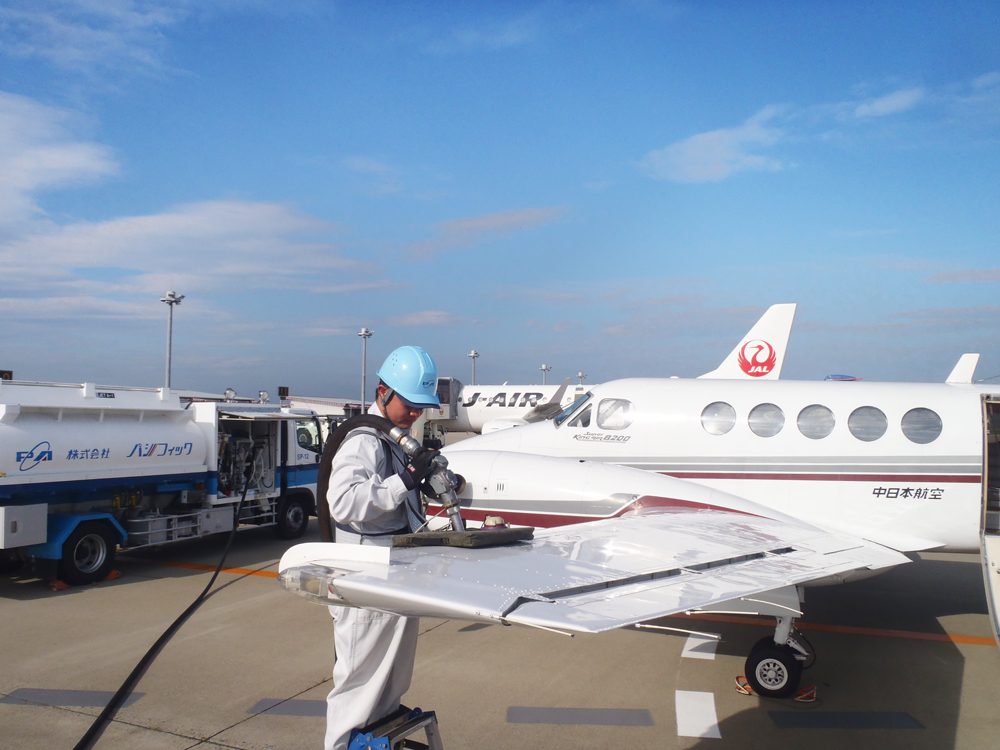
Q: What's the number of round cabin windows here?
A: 5